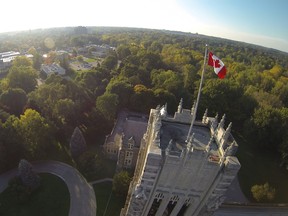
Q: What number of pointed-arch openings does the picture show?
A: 3